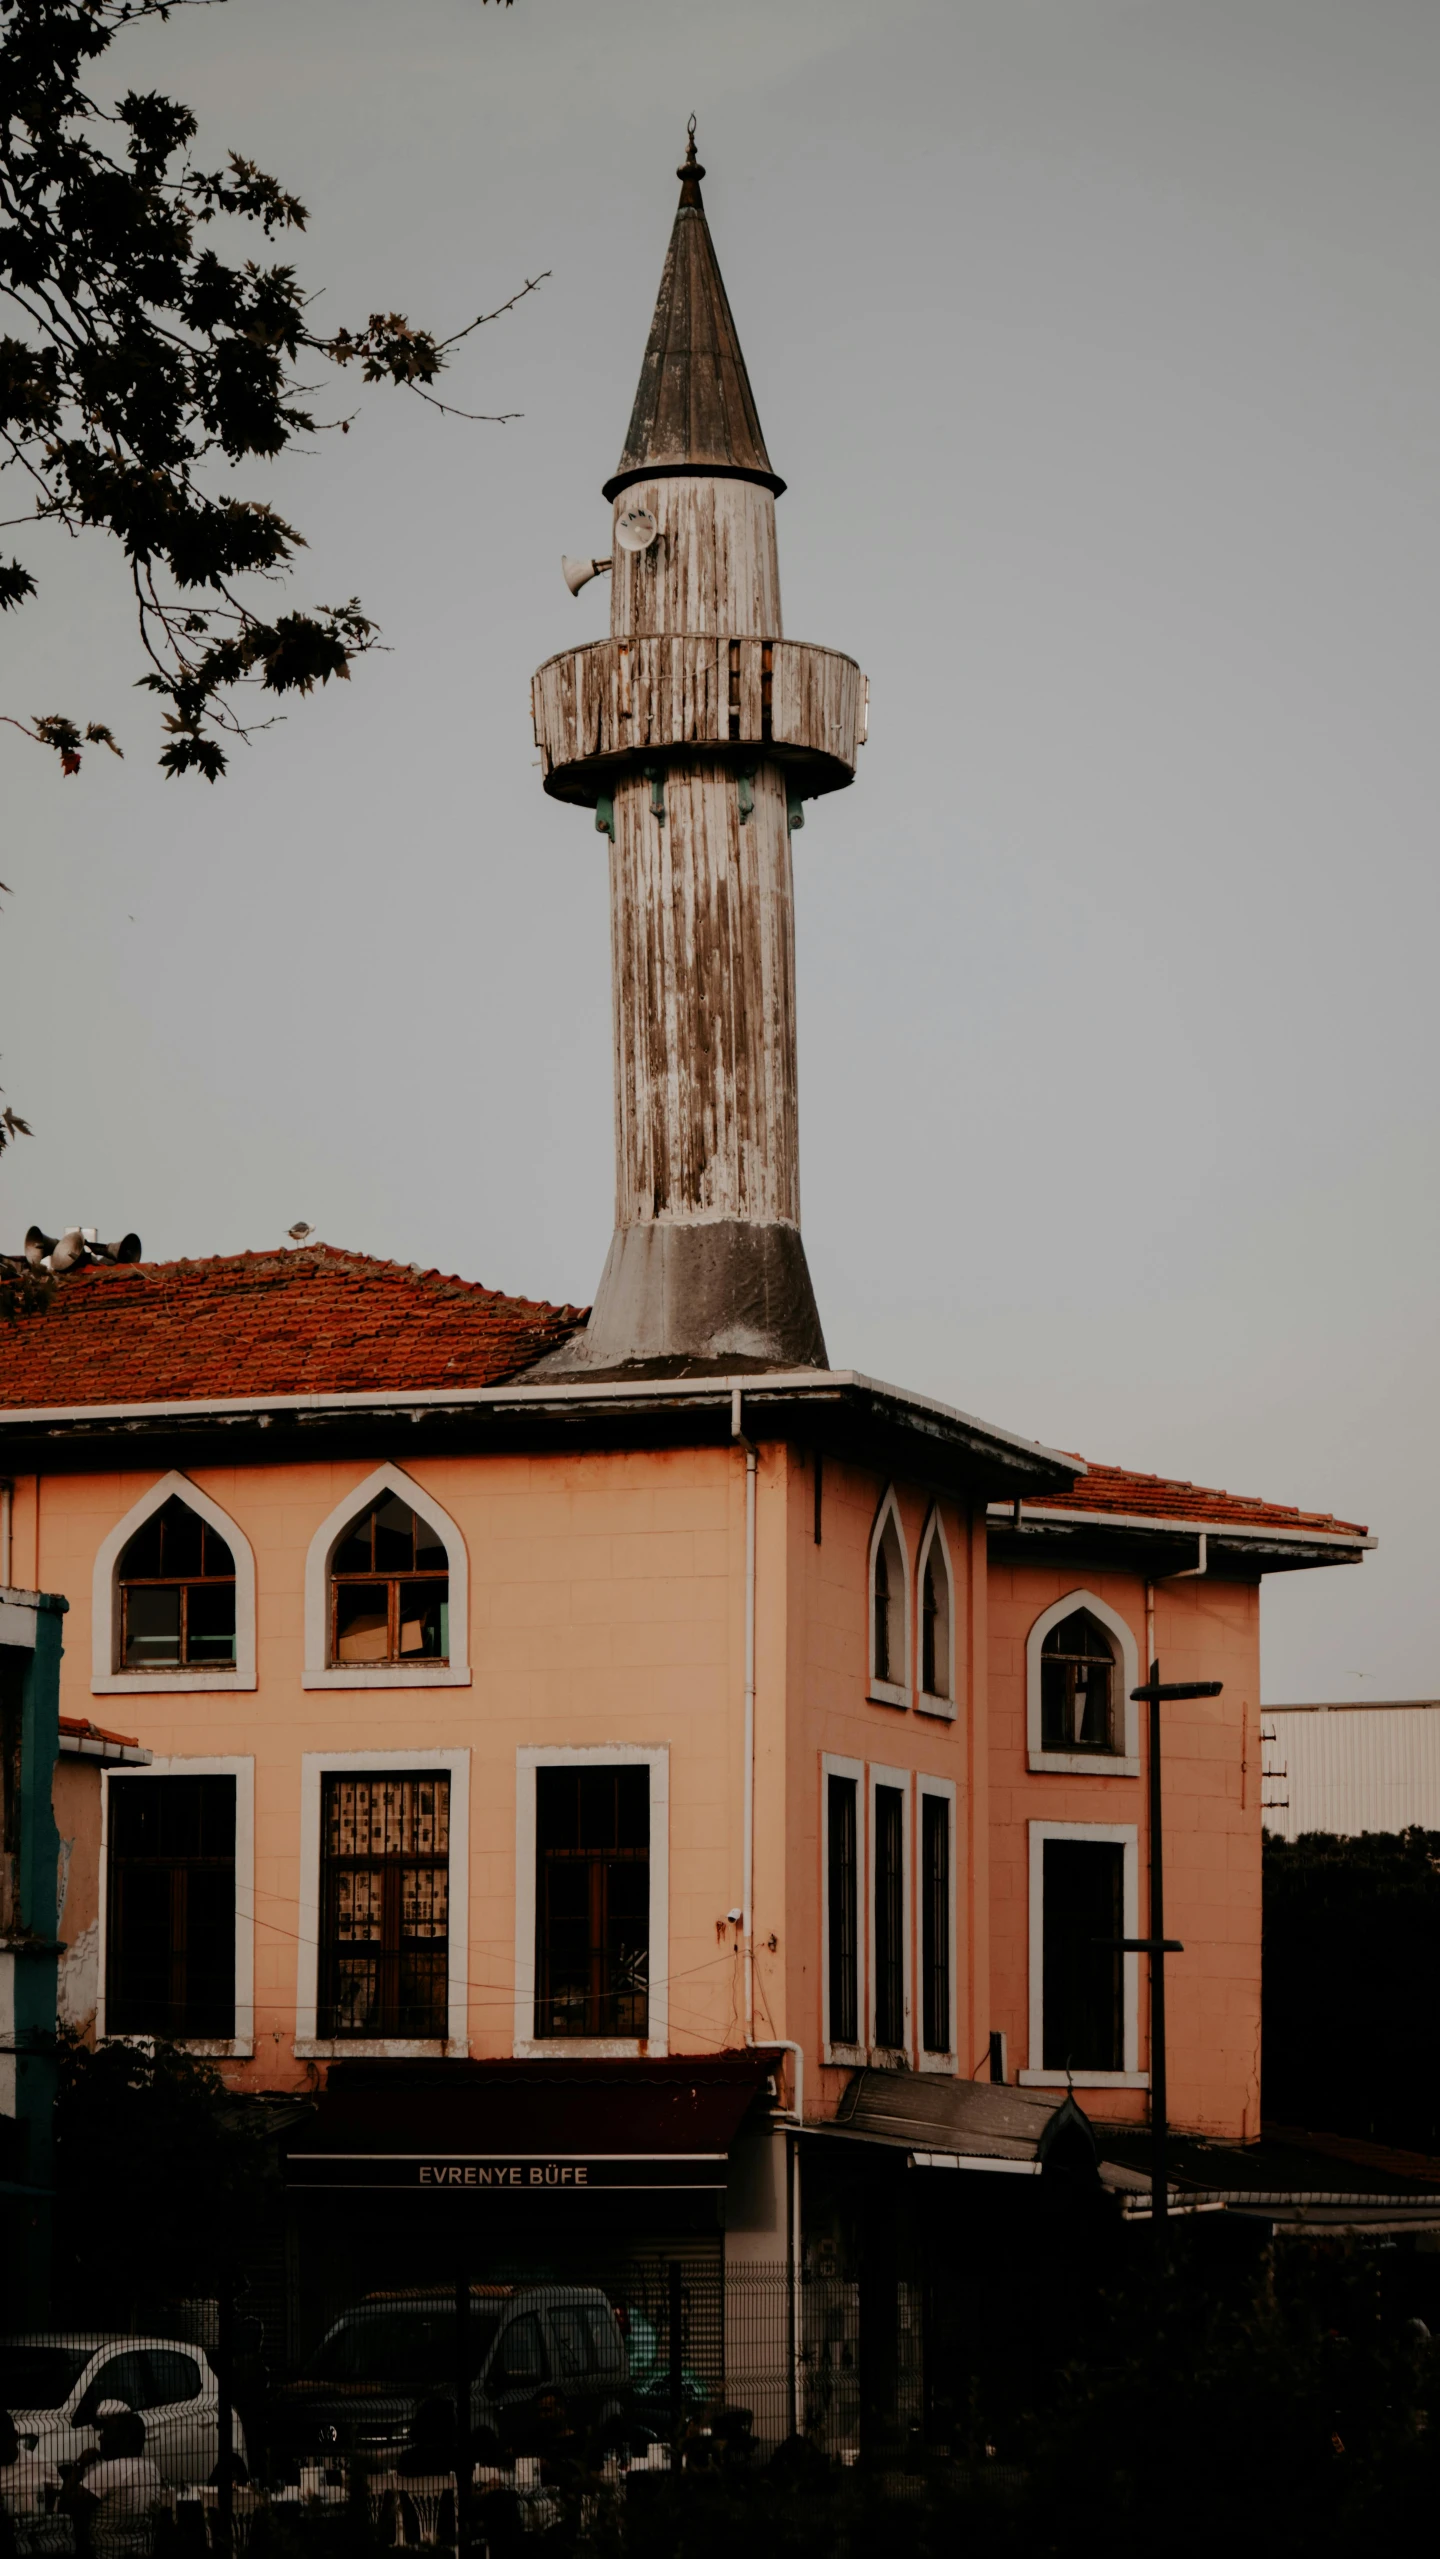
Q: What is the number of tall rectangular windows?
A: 7